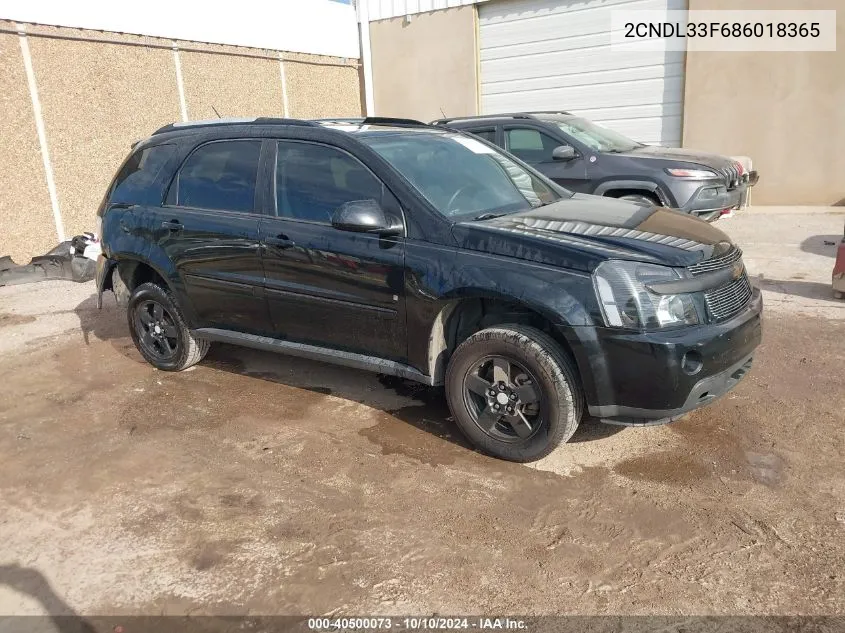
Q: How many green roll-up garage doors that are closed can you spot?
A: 0